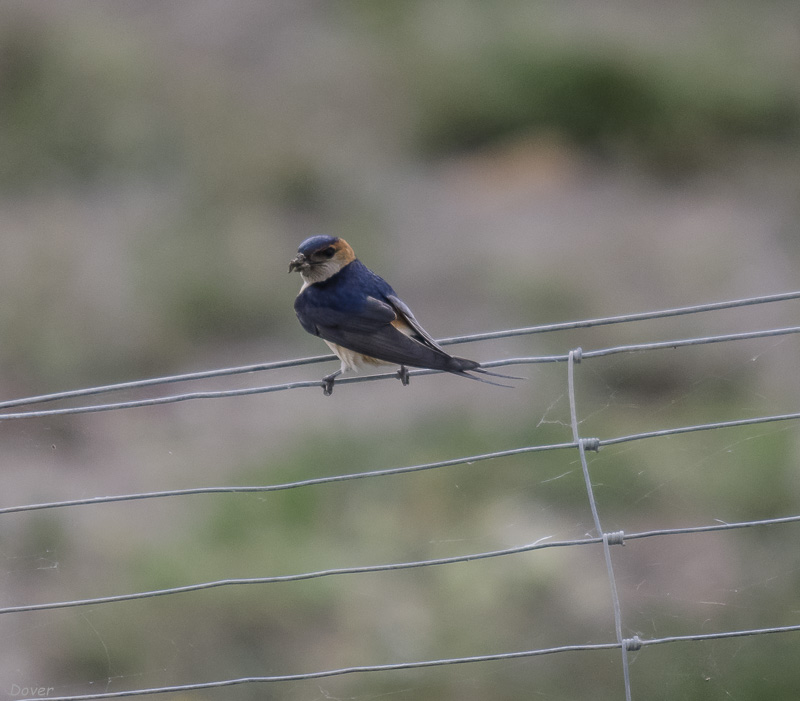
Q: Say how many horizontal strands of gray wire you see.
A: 5